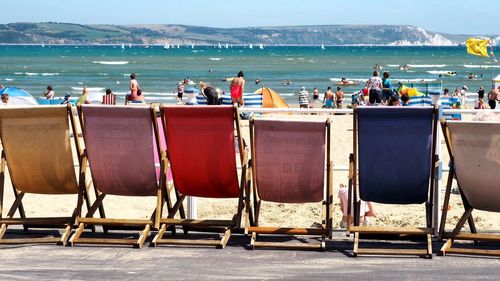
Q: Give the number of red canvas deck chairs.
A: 1